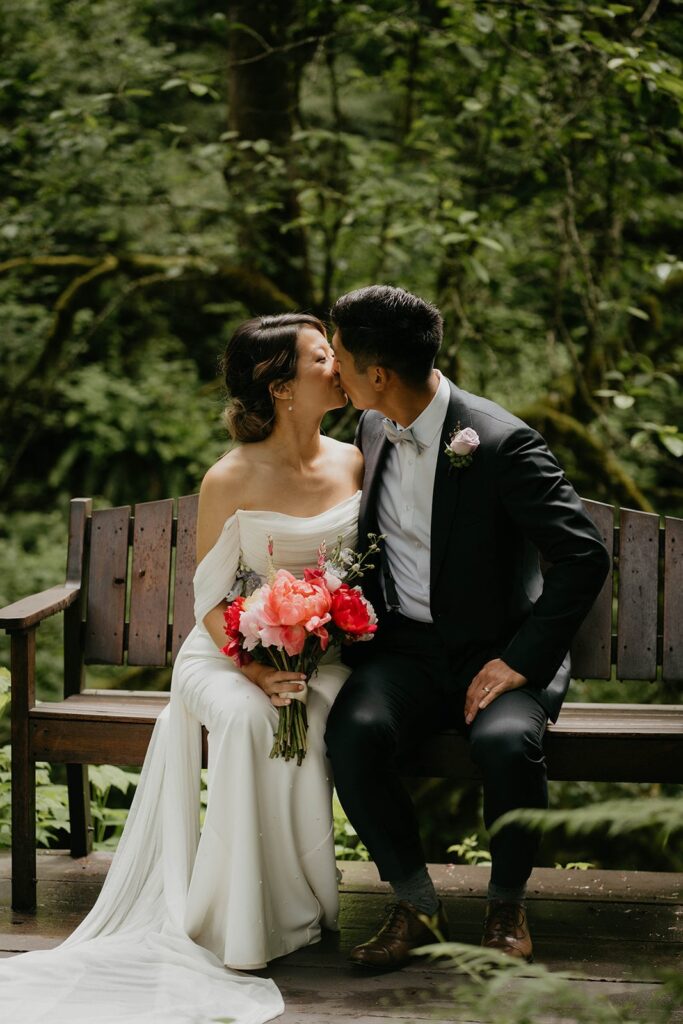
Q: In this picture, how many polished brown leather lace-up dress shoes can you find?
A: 2